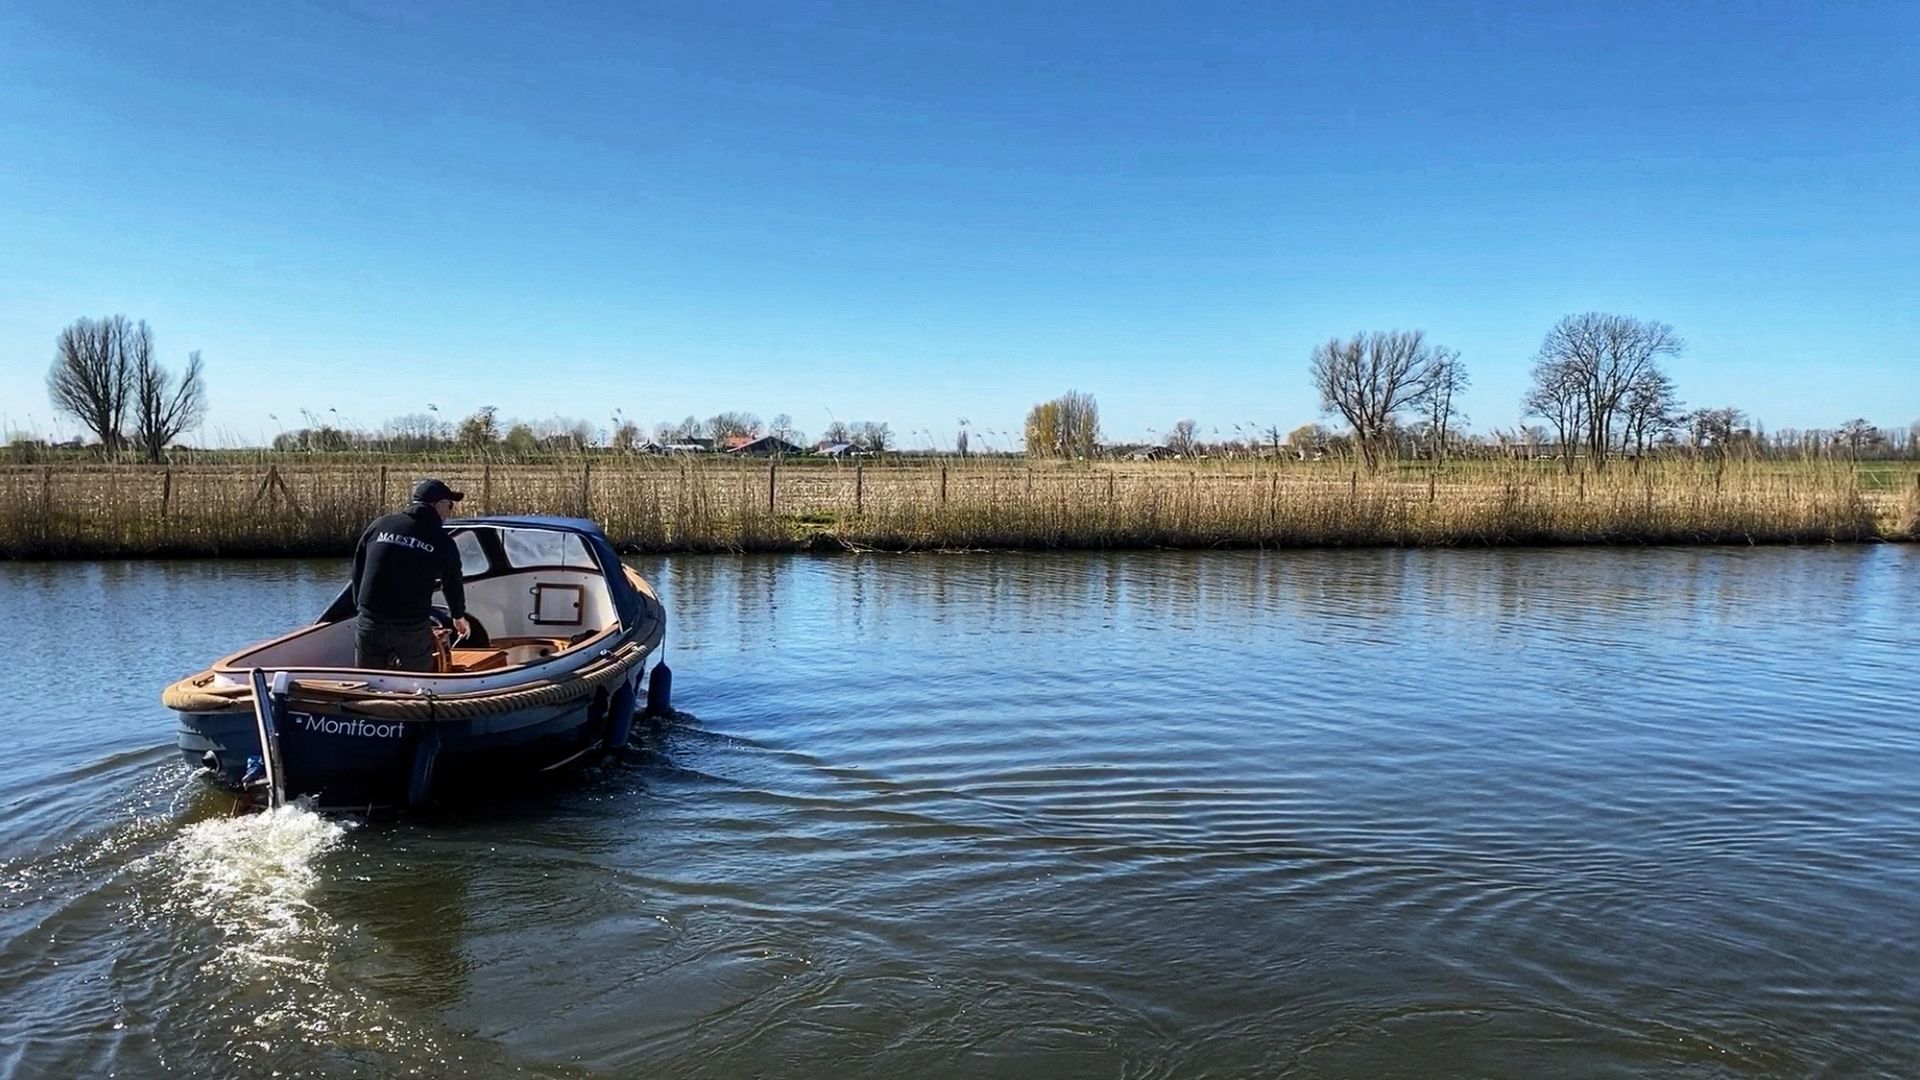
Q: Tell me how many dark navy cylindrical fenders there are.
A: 3